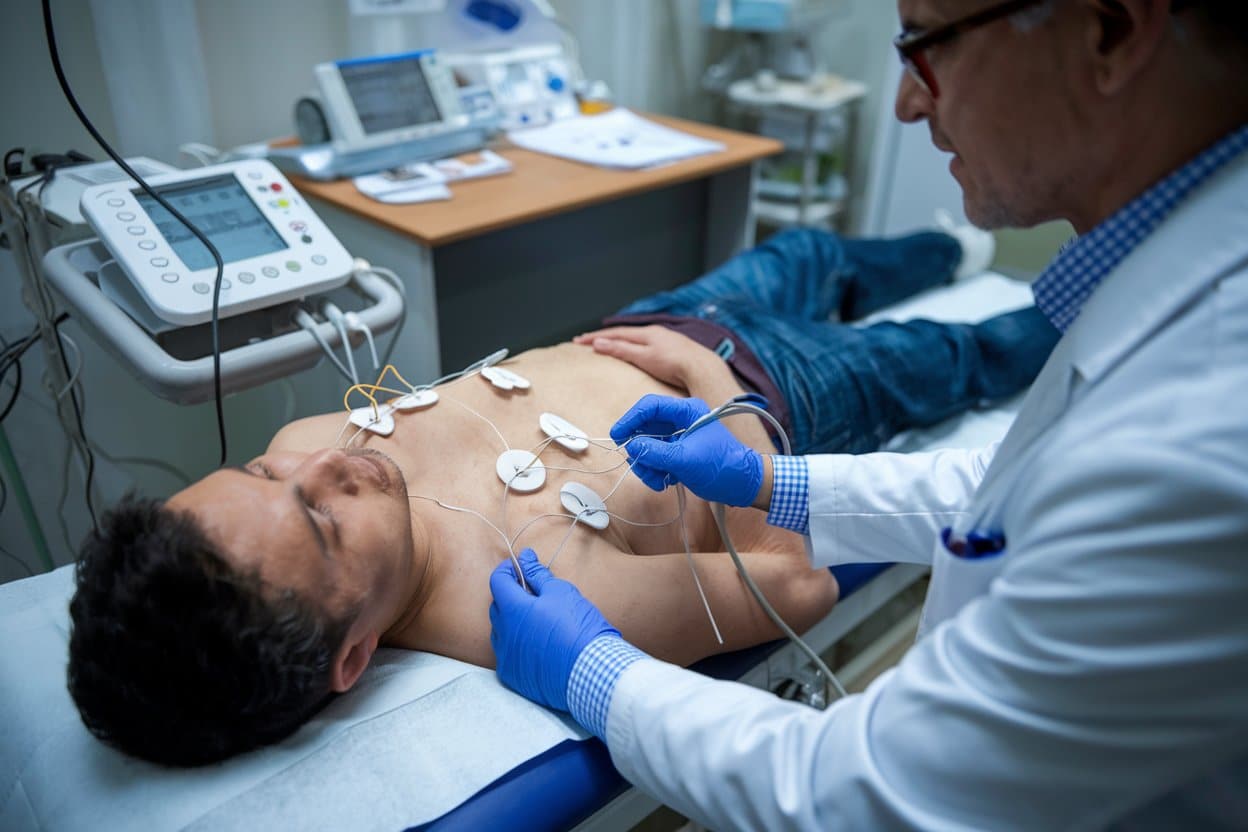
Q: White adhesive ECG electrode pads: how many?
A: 6